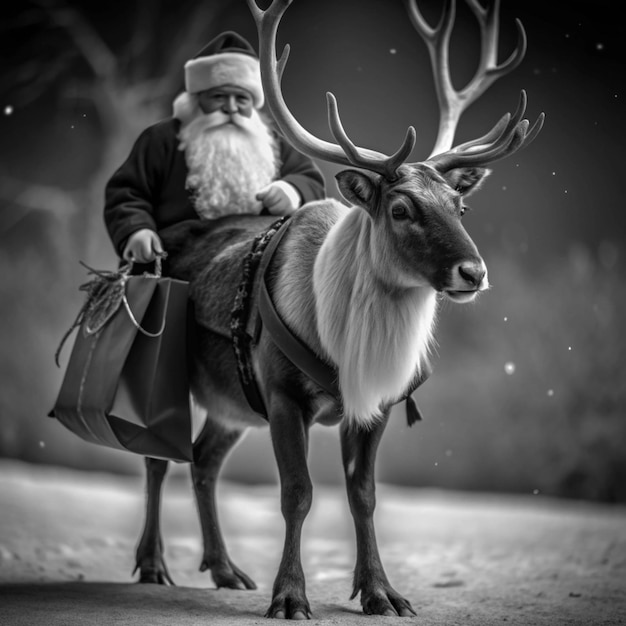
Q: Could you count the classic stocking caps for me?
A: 1